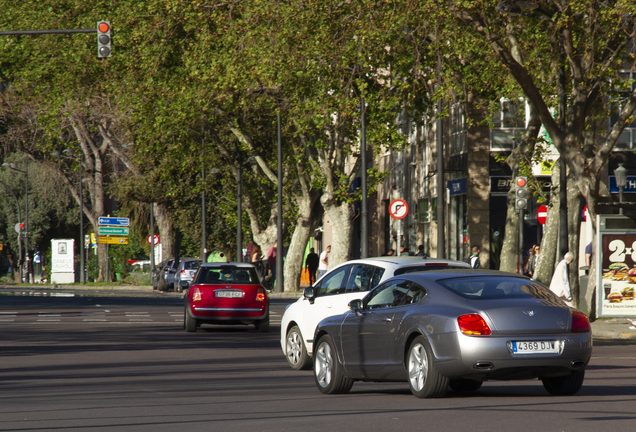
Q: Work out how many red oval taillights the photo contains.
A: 2